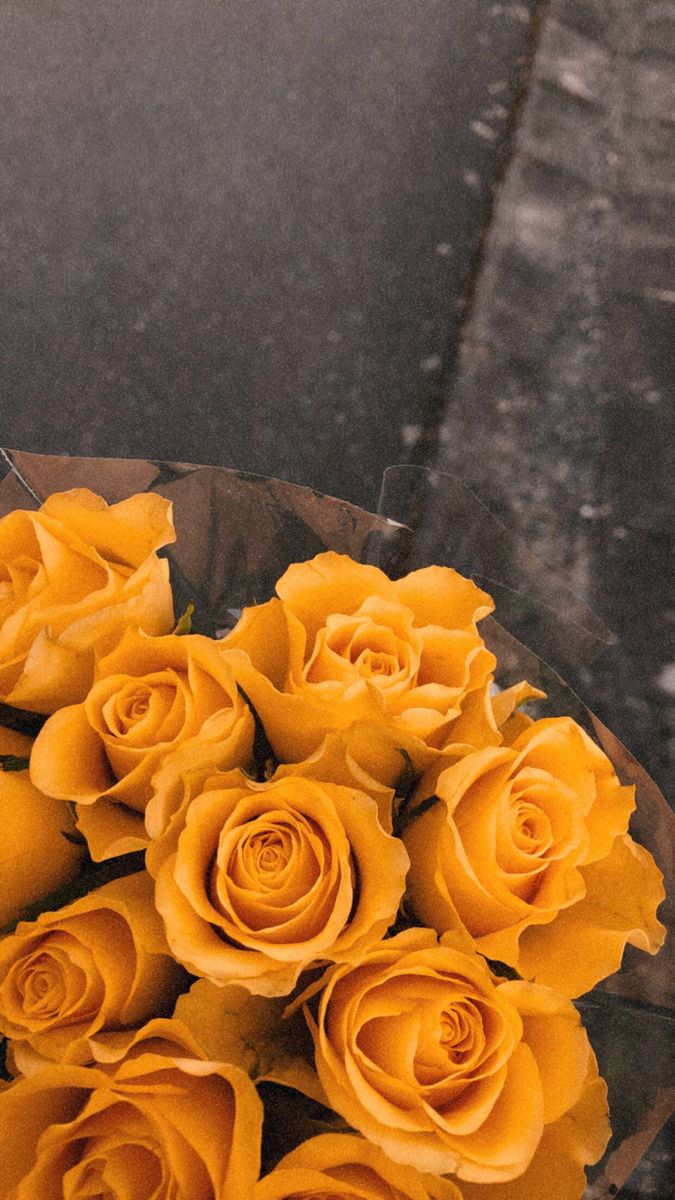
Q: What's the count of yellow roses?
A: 10